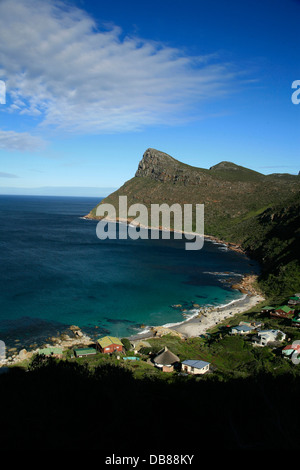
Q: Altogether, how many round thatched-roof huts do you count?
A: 1